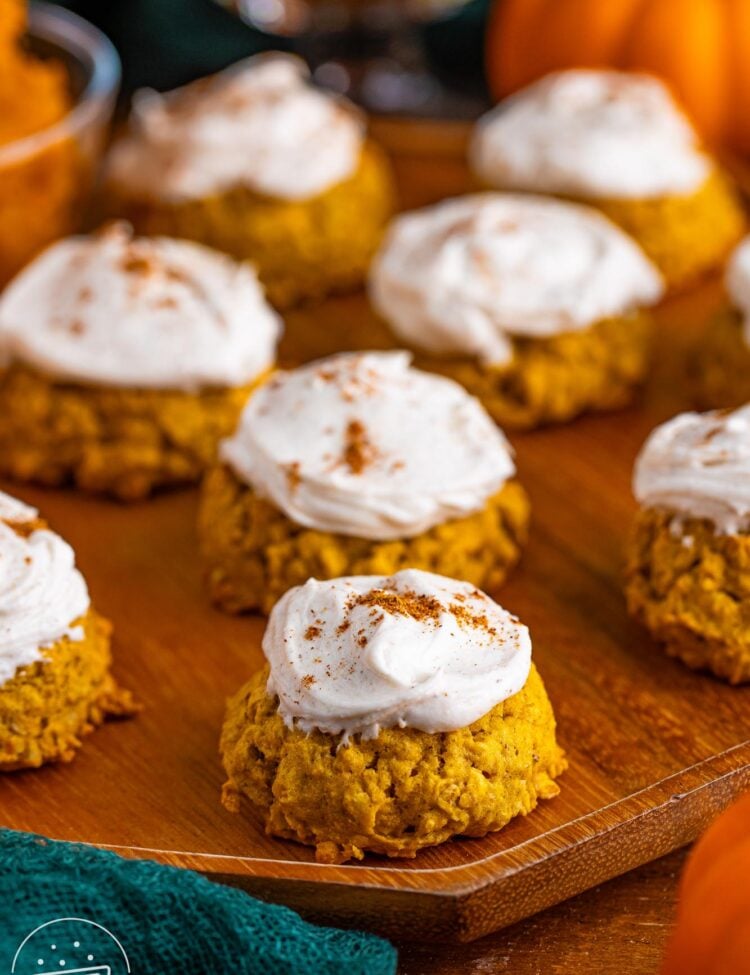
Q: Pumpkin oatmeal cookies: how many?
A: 9